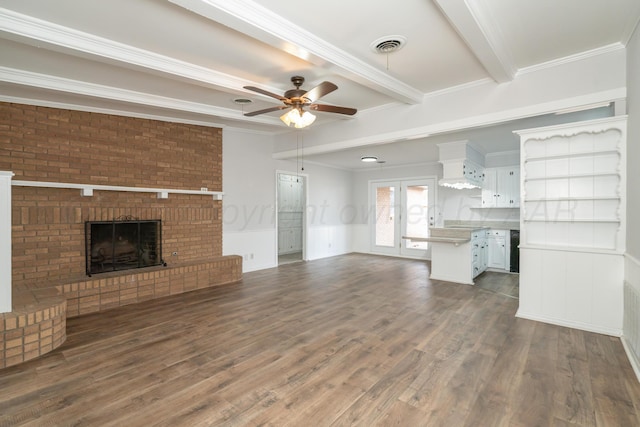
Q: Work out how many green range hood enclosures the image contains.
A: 0